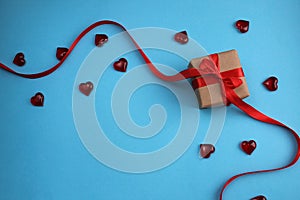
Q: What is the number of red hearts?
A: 12